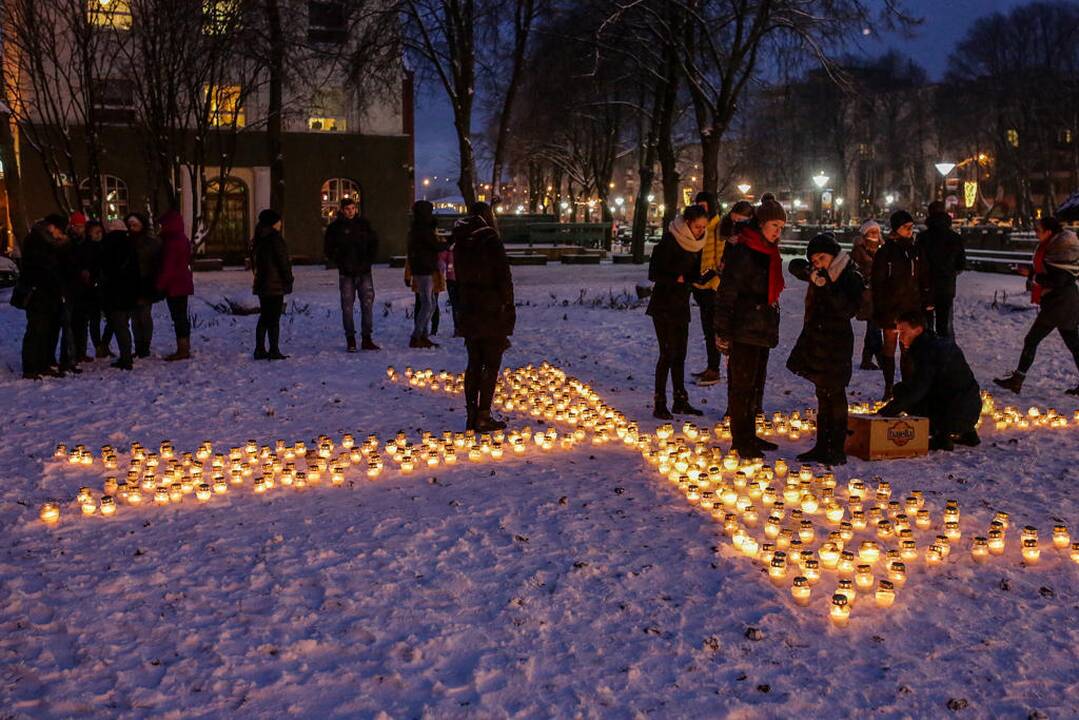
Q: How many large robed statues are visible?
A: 0